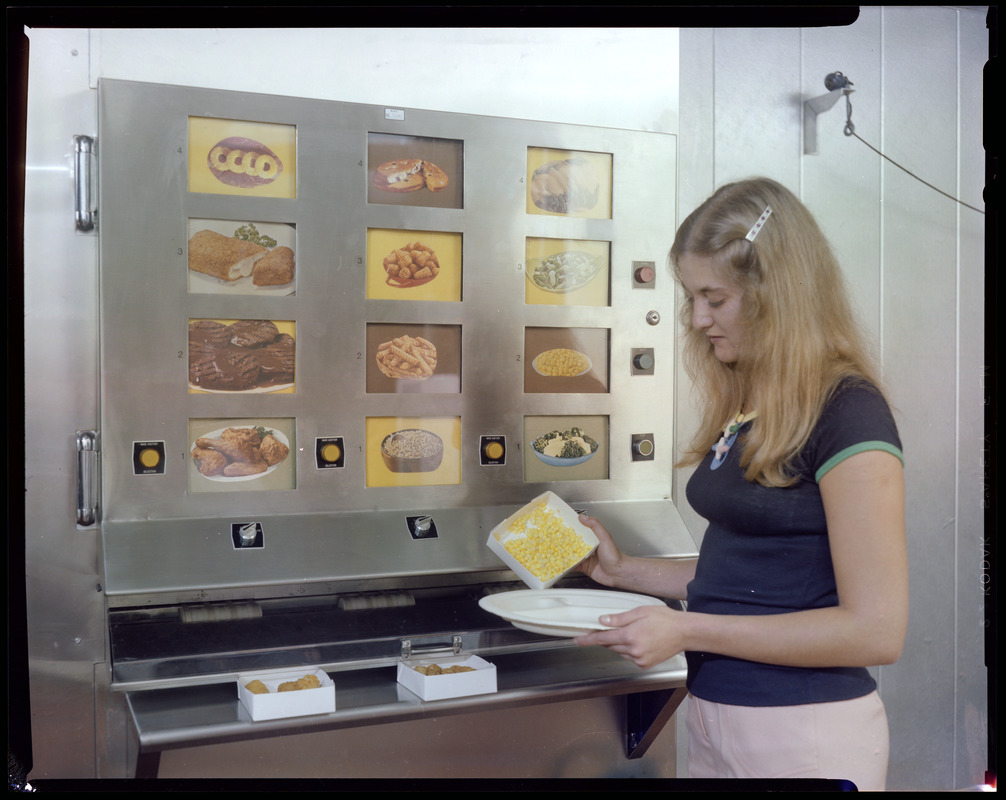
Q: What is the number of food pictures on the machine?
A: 12